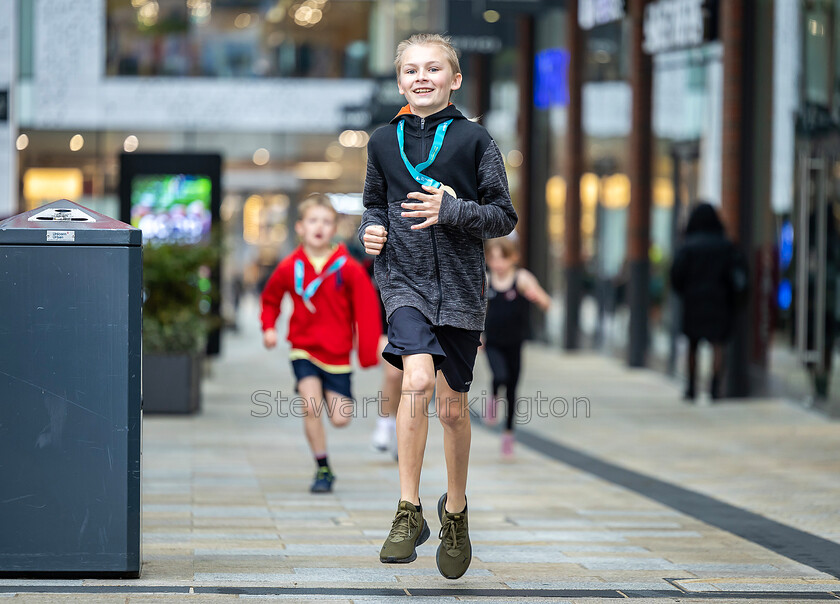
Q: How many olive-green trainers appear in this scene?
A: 2